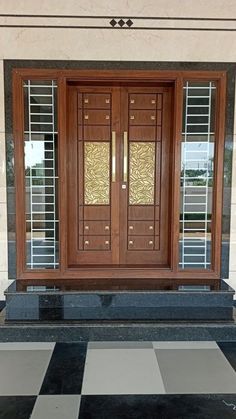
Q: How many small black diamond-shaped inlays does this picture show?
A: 3